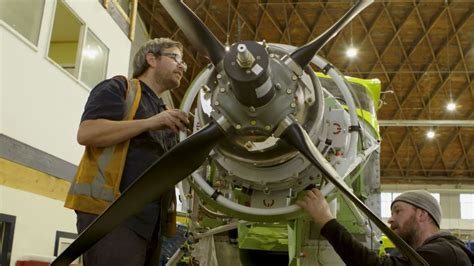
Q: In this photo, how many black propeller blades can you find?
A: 4